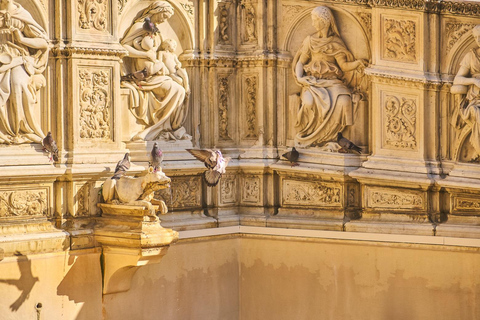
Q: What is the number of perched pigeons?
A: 7